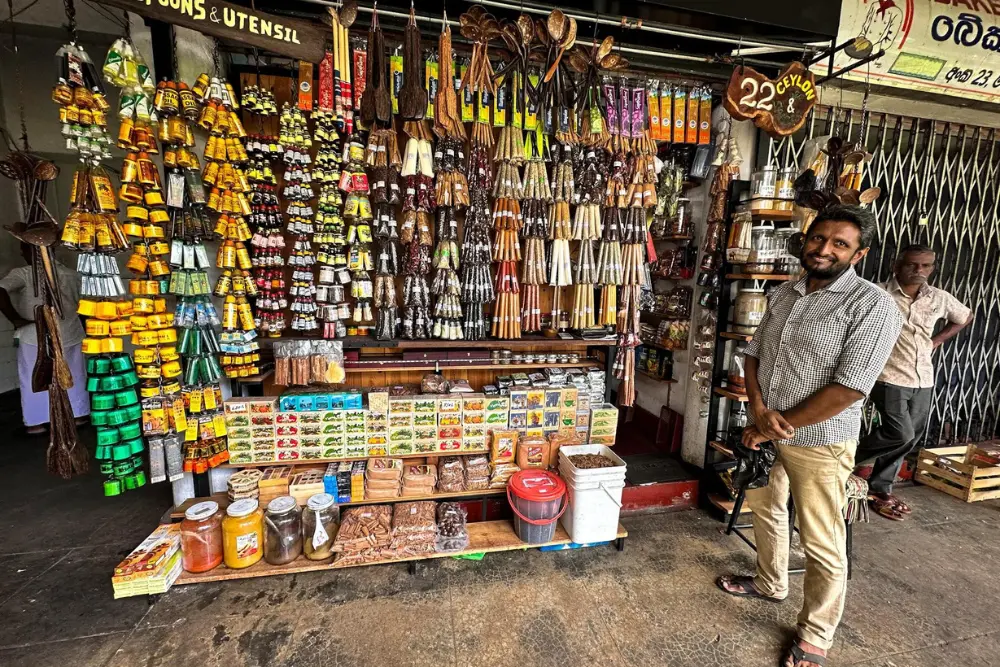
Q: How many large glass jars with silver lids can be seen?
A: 4